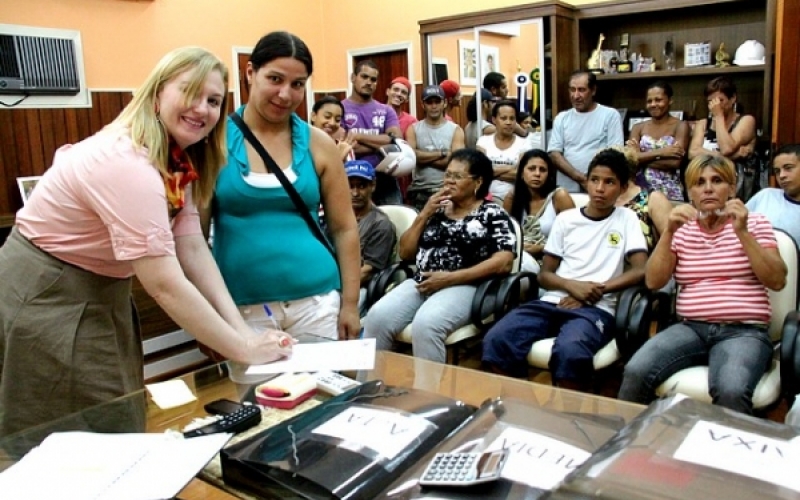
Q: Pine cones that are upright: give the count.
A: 0